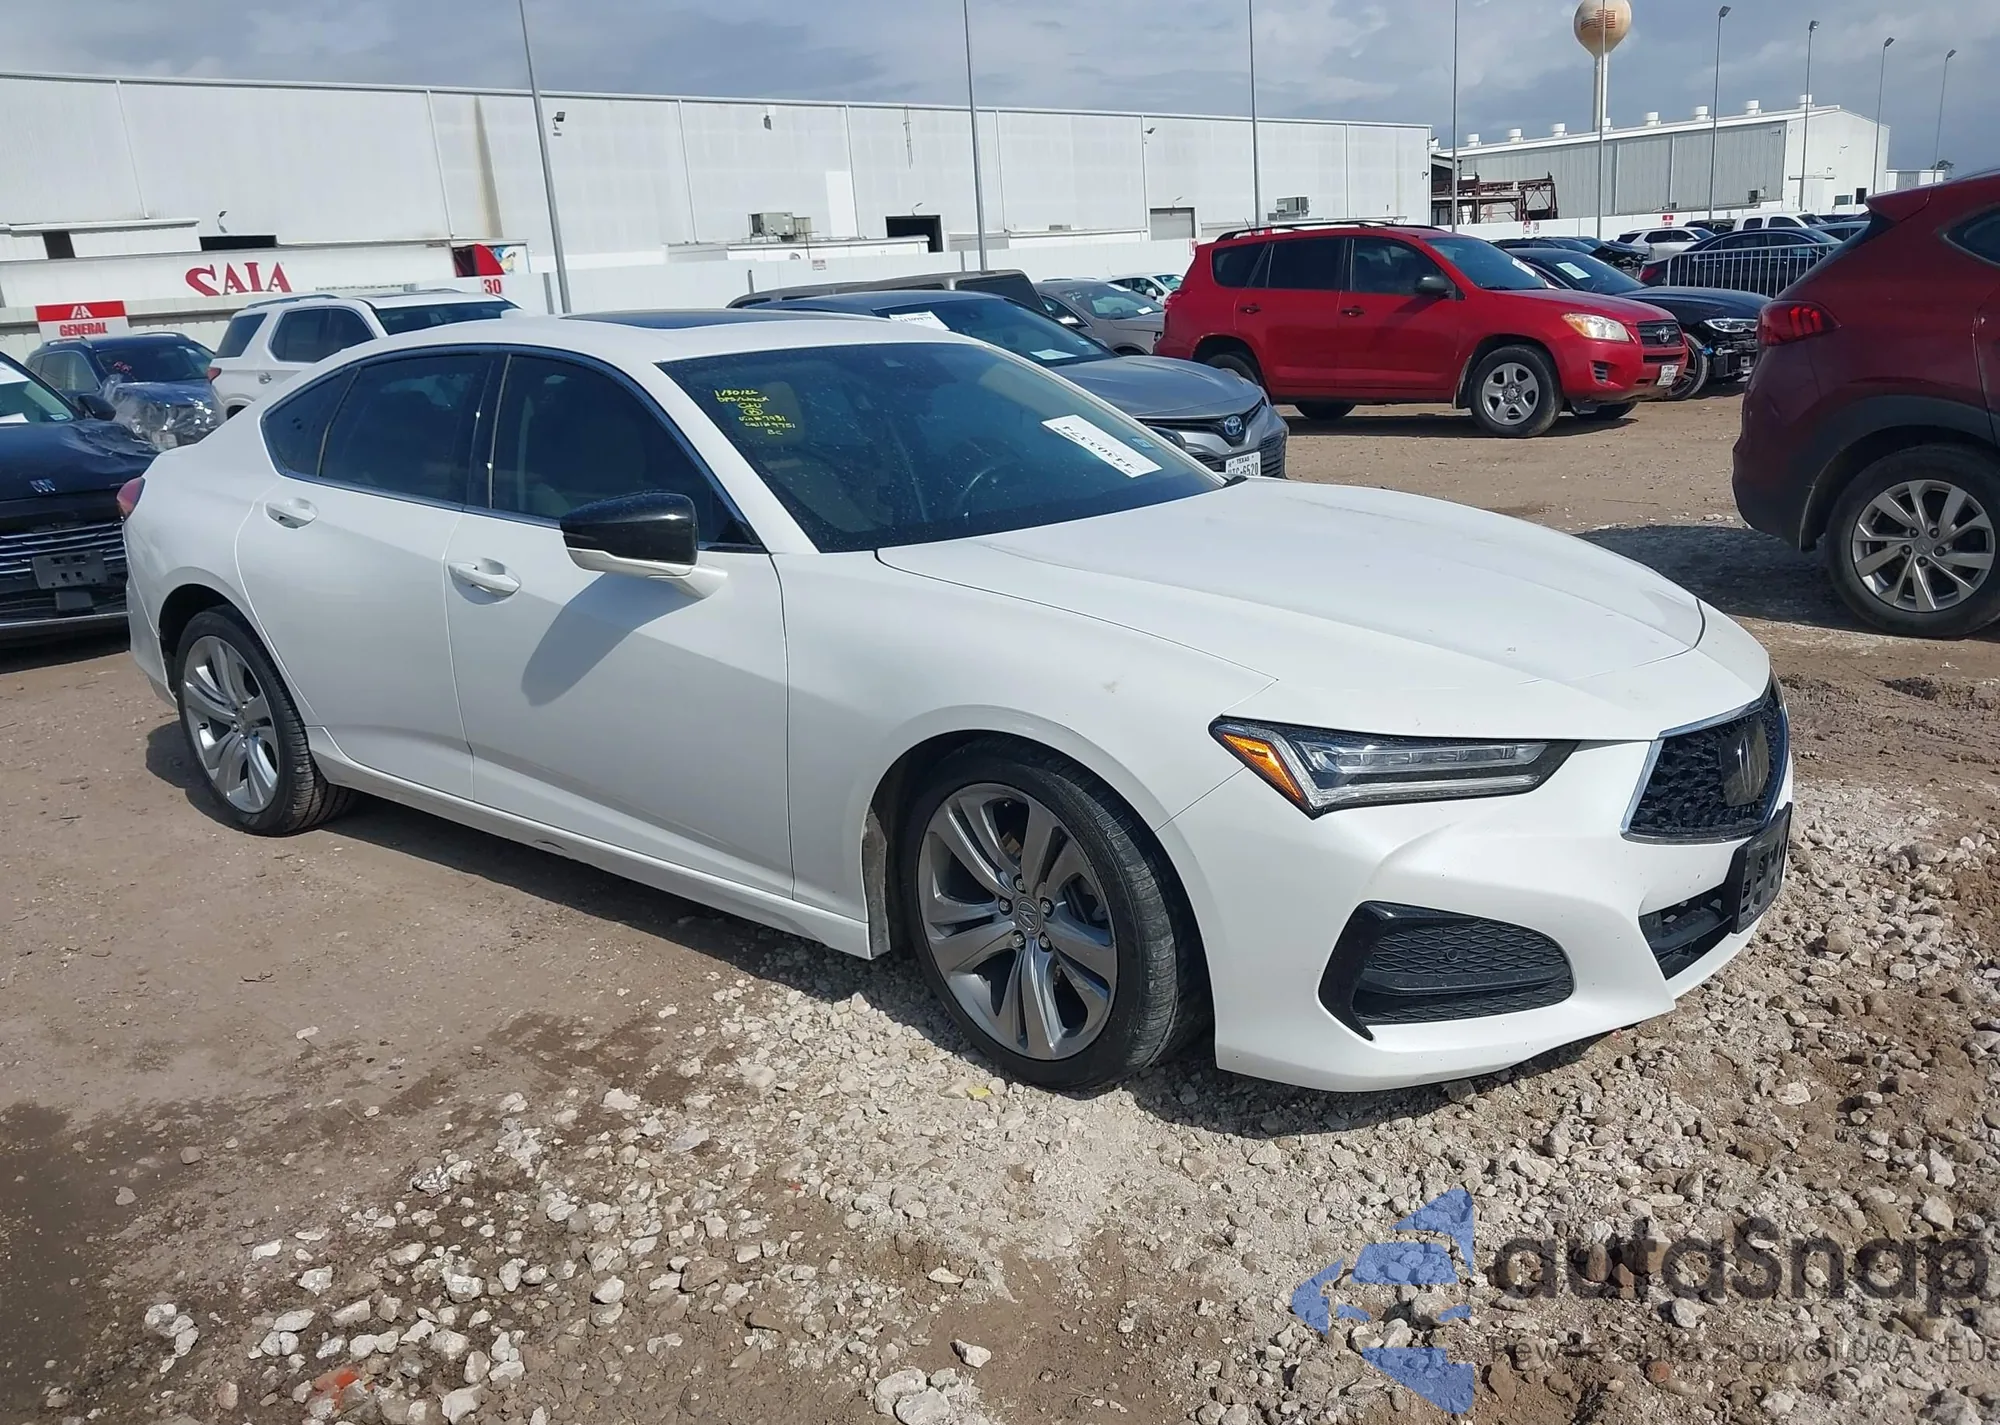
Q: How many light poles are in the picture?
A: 9